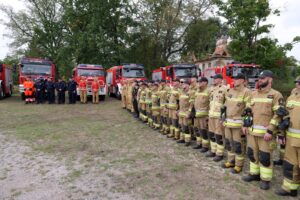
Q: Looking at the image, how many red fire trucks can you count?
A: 6